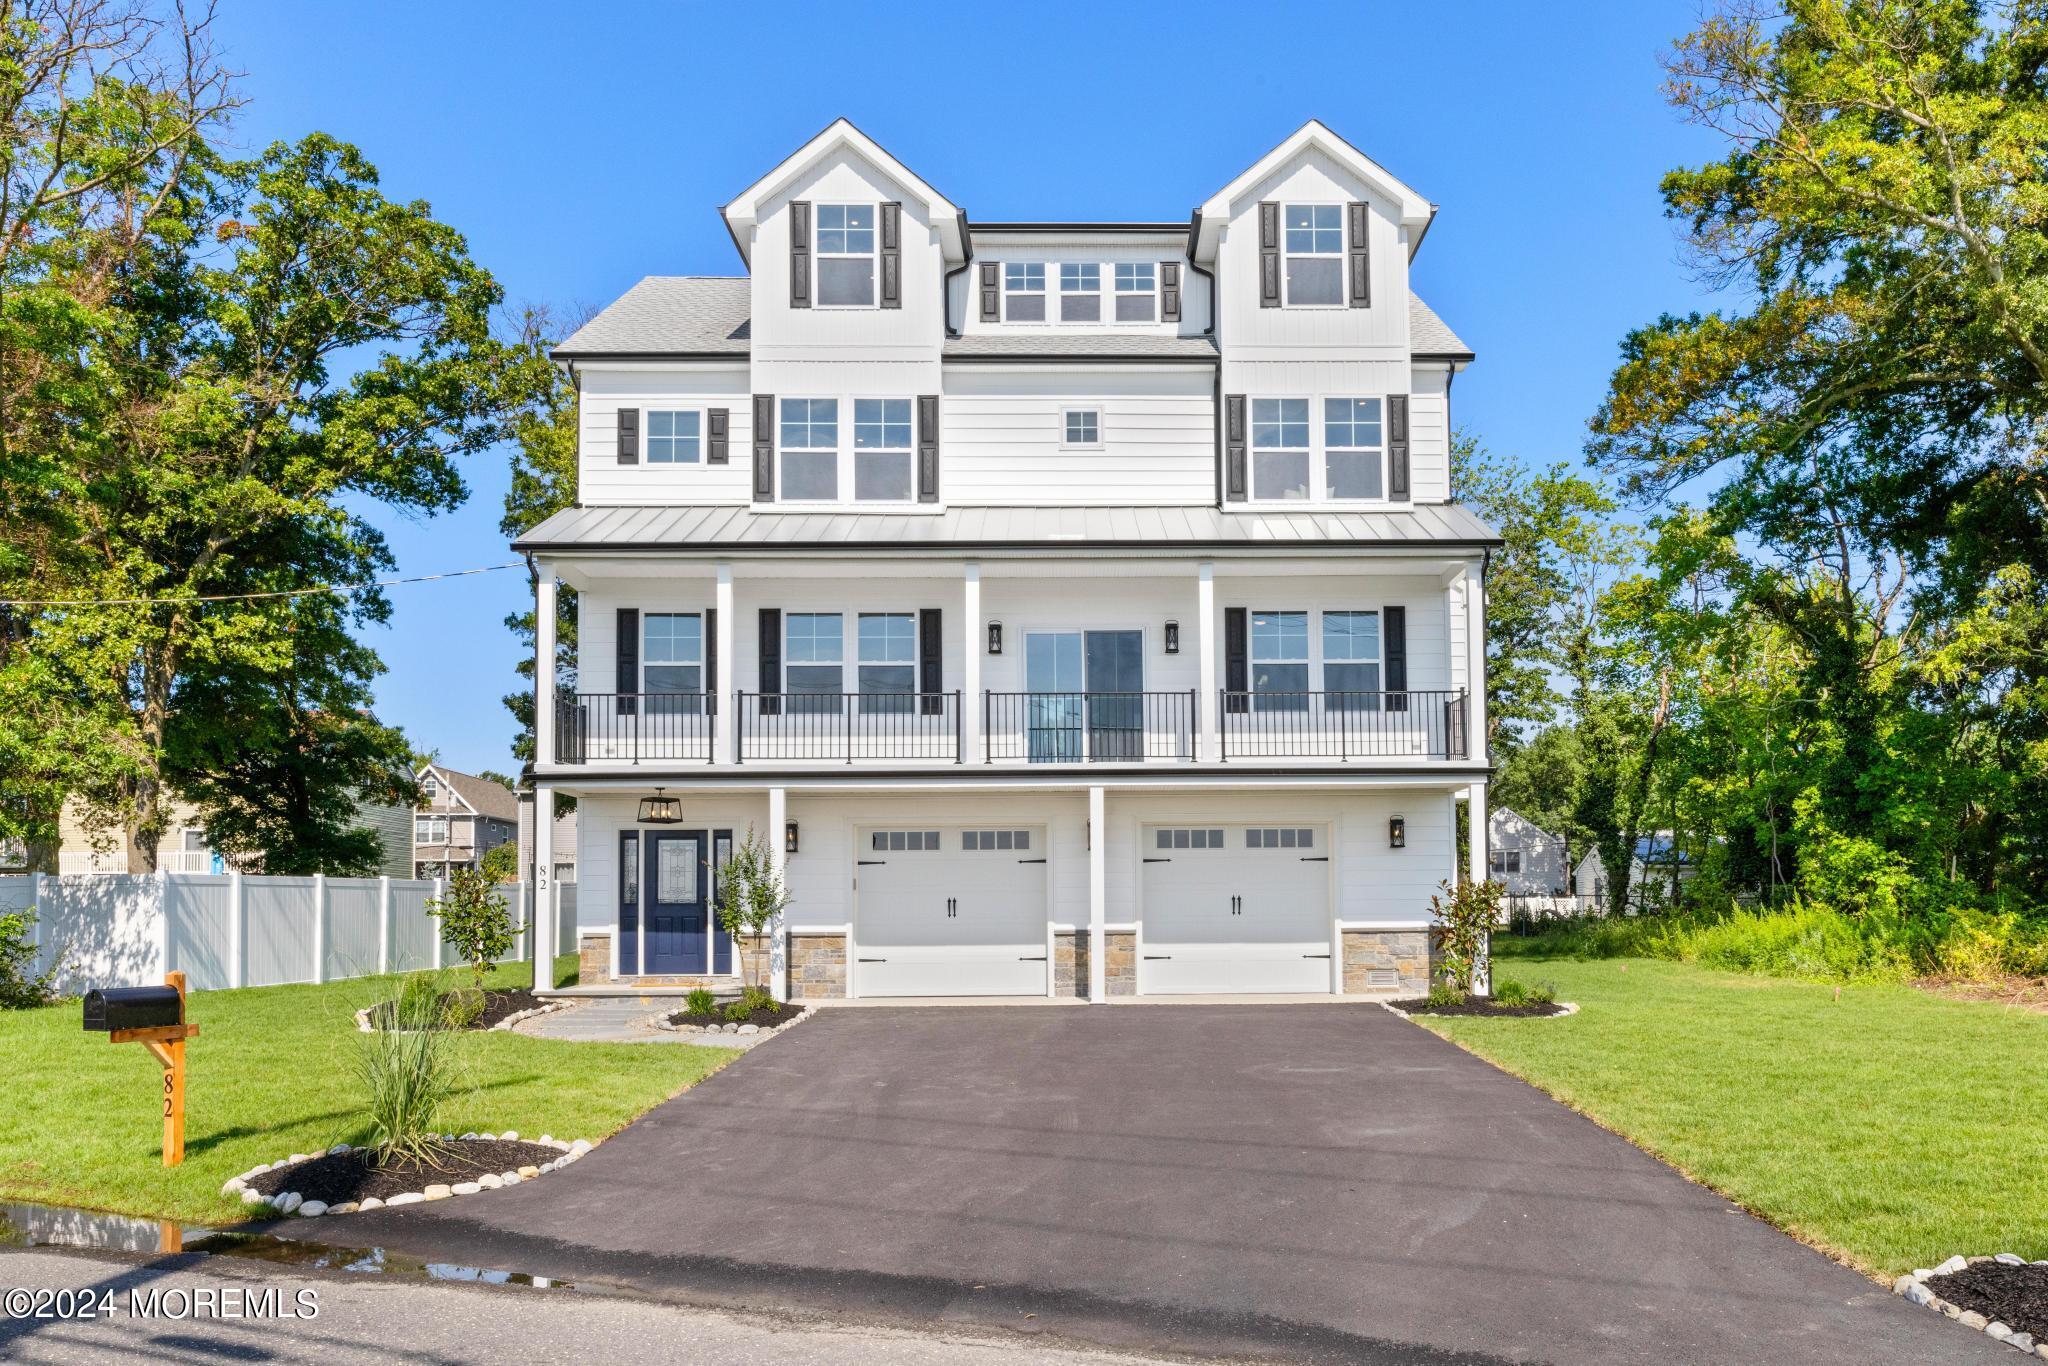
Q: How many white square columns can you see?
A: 9